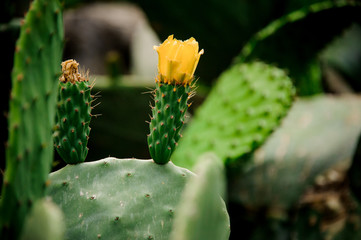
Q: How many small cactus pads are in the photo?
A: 2